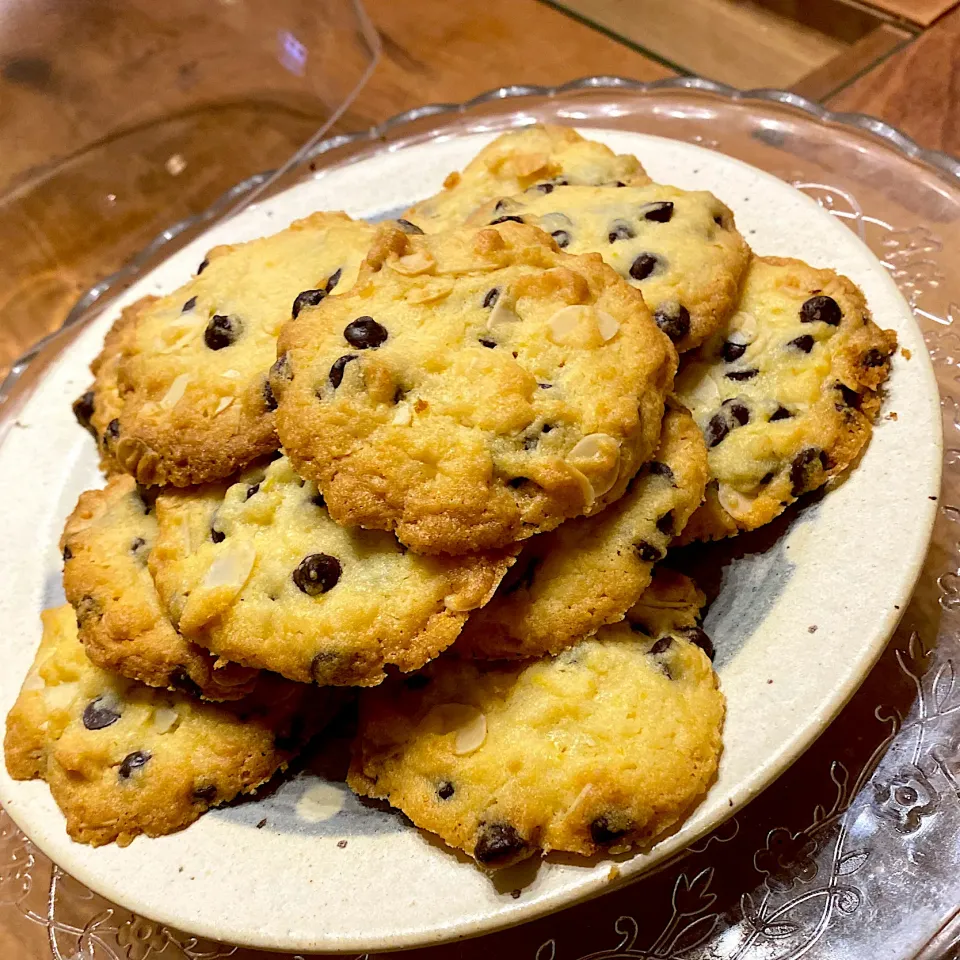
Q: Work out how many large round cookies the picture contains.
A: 10